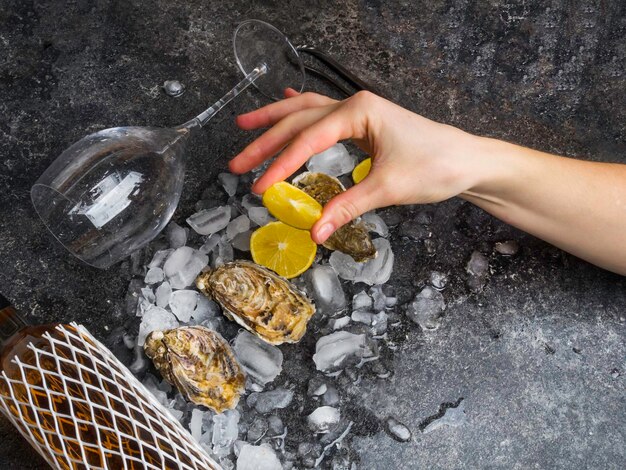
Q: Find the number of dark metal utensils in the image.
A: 1